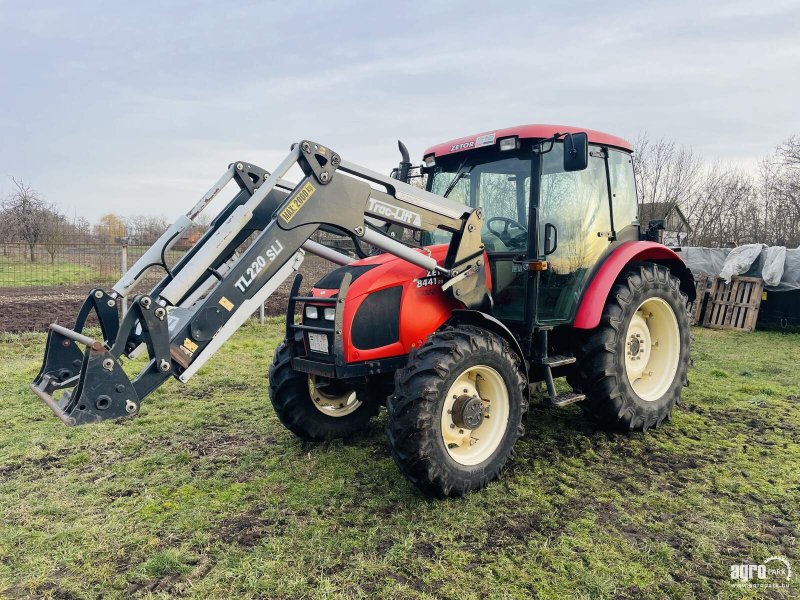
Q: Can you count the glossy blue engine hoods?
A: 0